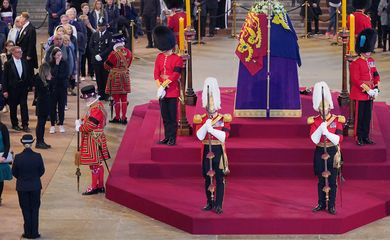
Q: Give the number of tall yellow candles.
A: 4